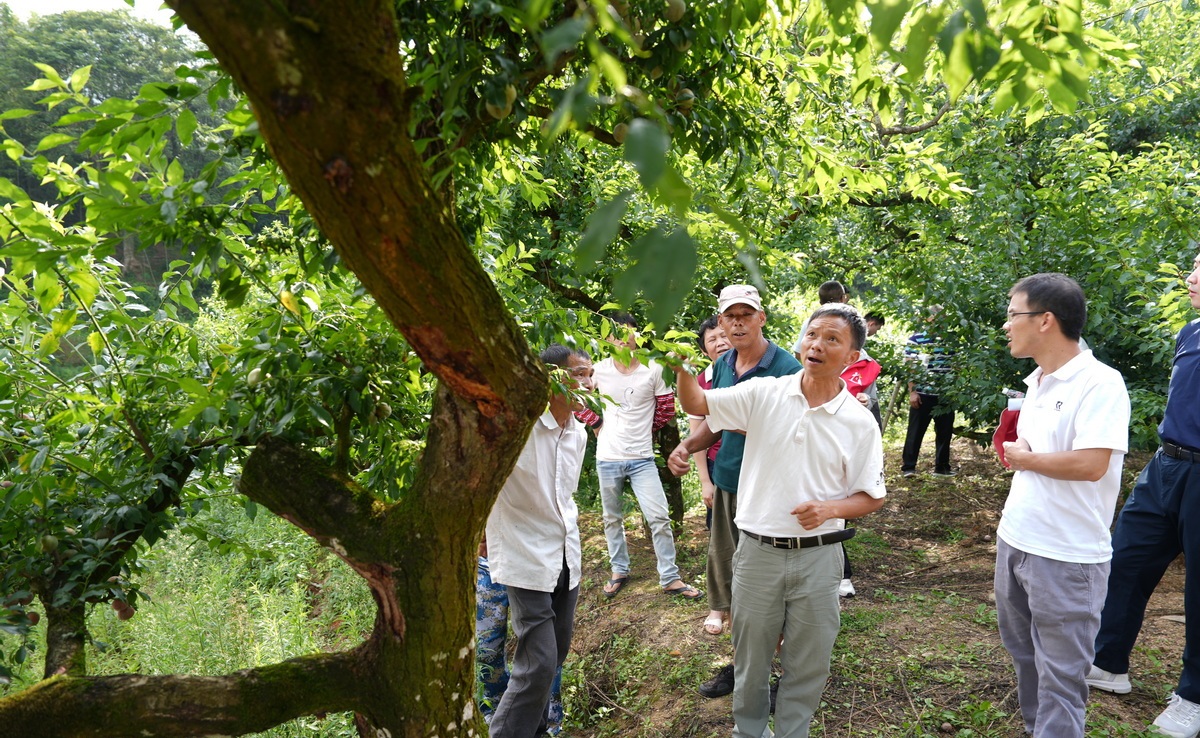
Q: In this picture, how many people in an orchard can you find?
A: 11